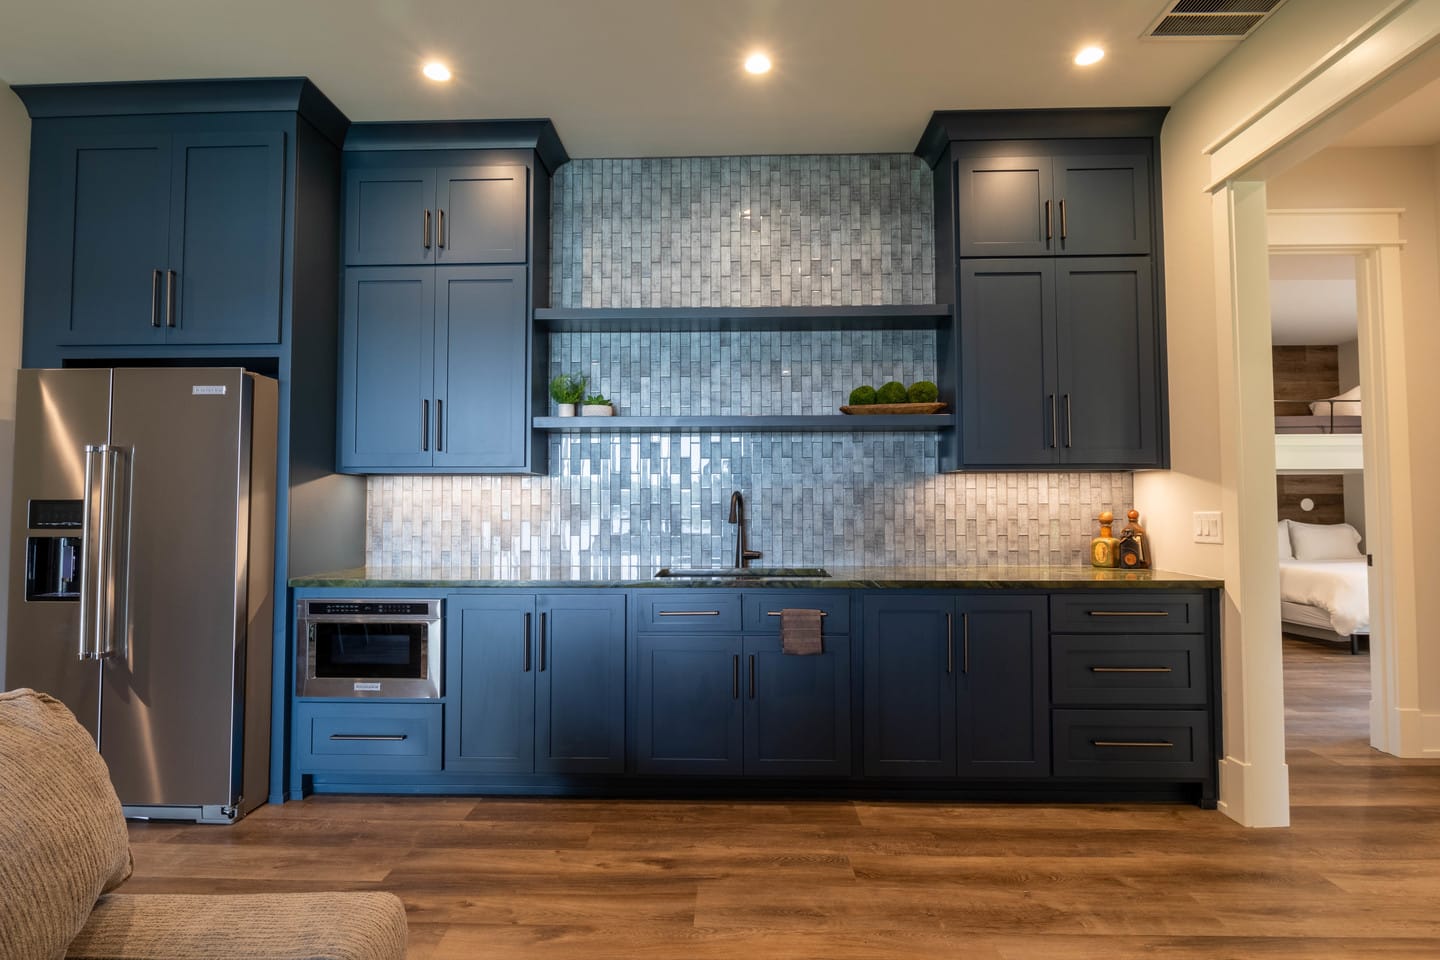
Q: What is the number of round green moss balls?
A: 3